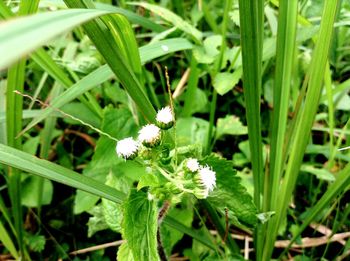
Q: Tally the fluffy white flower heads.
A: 5